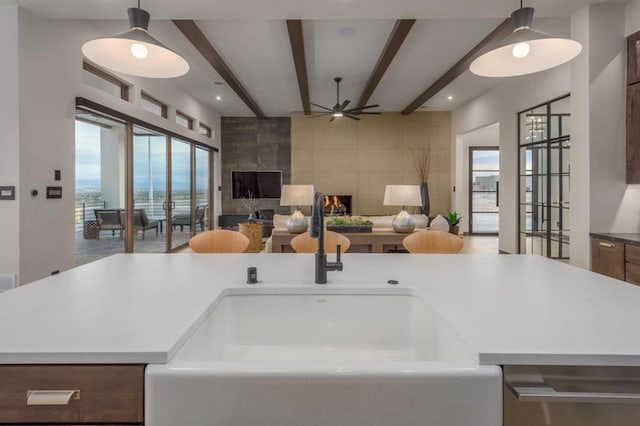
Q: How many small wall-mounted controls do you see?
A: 4